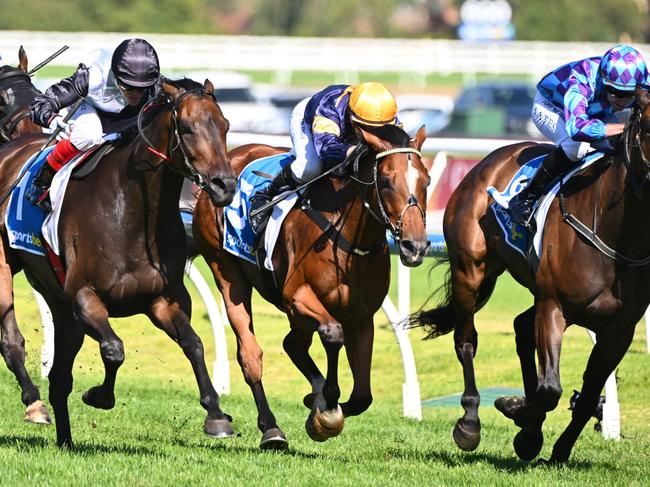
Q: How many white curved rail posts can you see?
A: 4